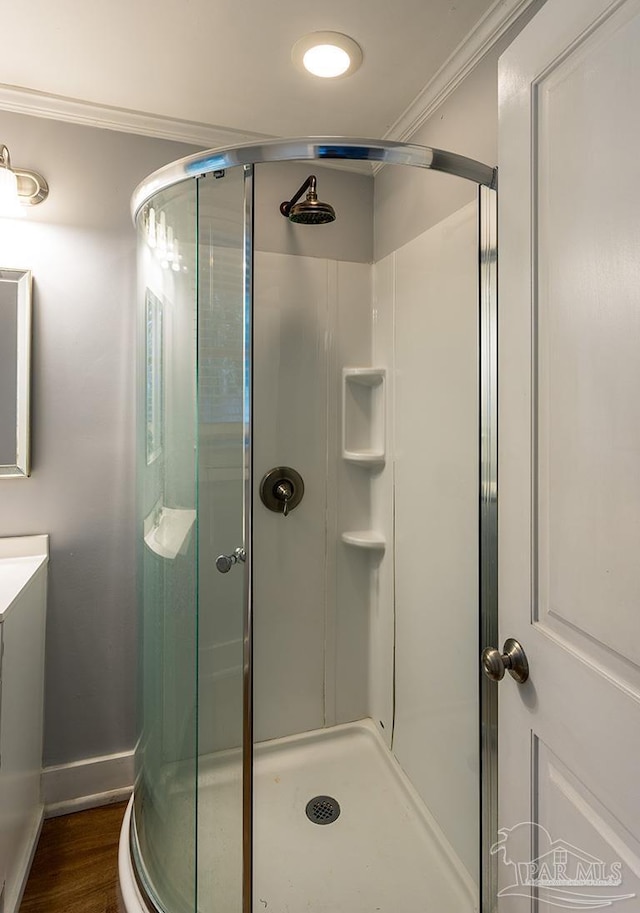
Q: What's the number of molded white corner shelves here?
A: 3